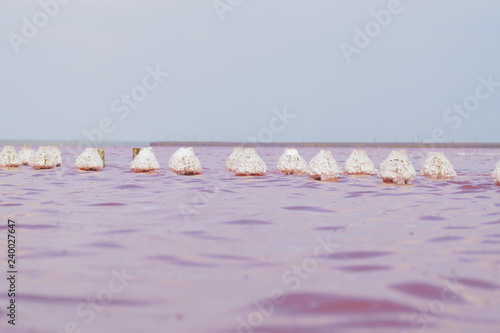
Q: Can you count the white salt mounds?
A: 15